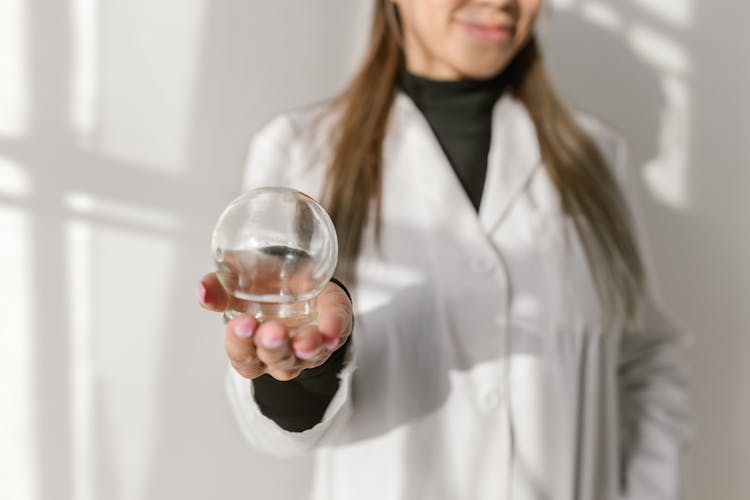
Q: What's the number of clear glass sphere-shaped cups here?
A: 1